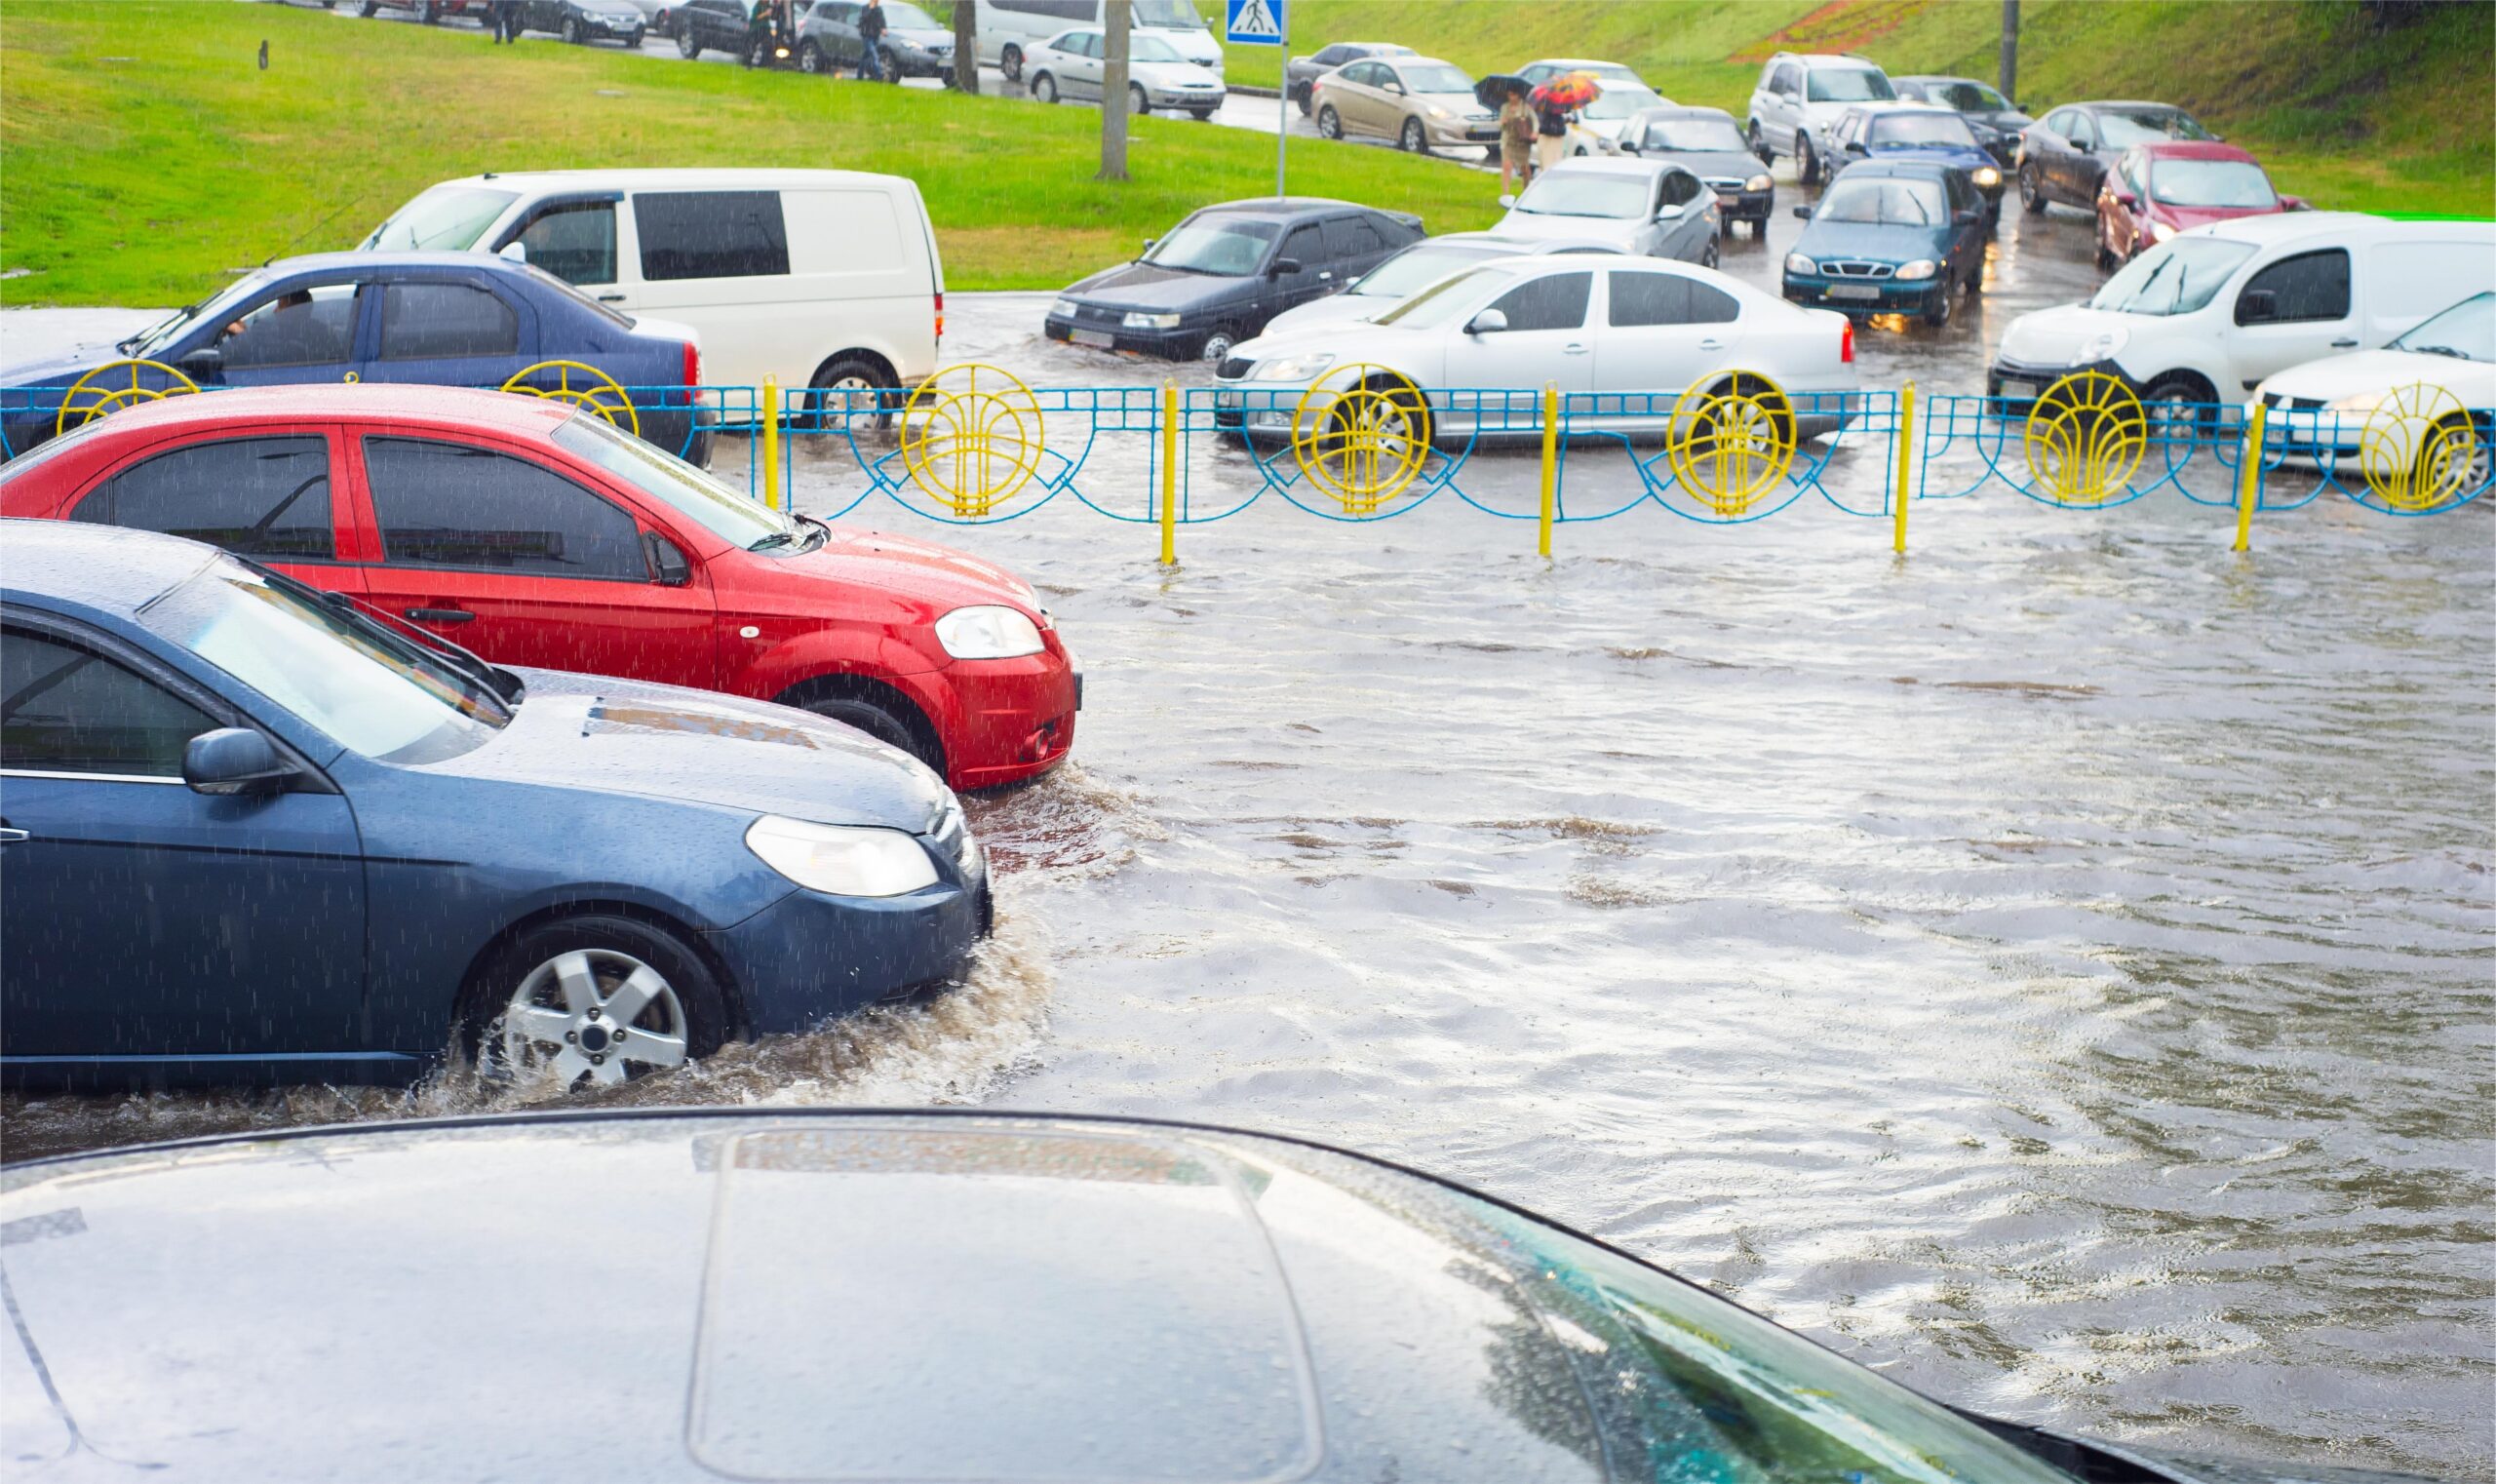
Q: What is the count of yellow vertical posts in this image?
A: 5